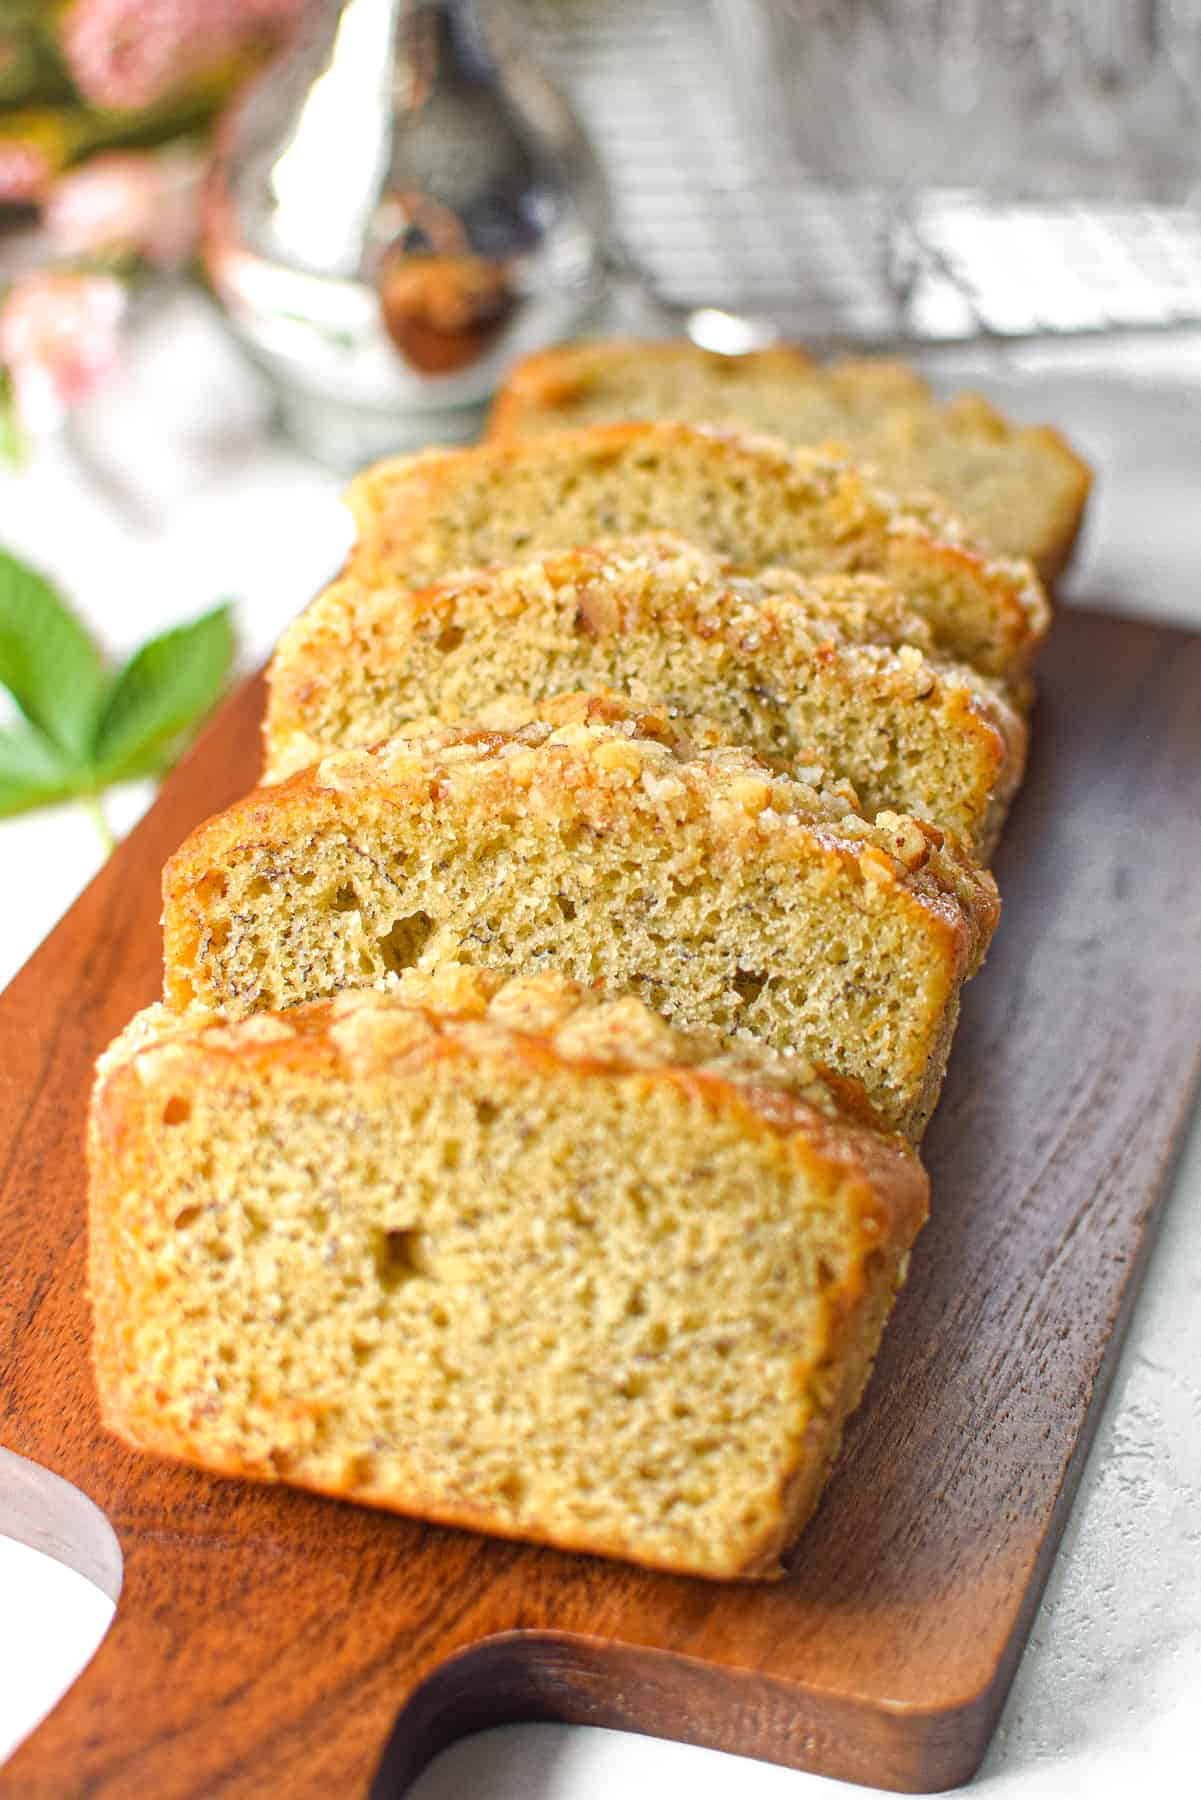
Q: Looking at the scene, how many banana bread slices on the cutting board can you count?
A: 5